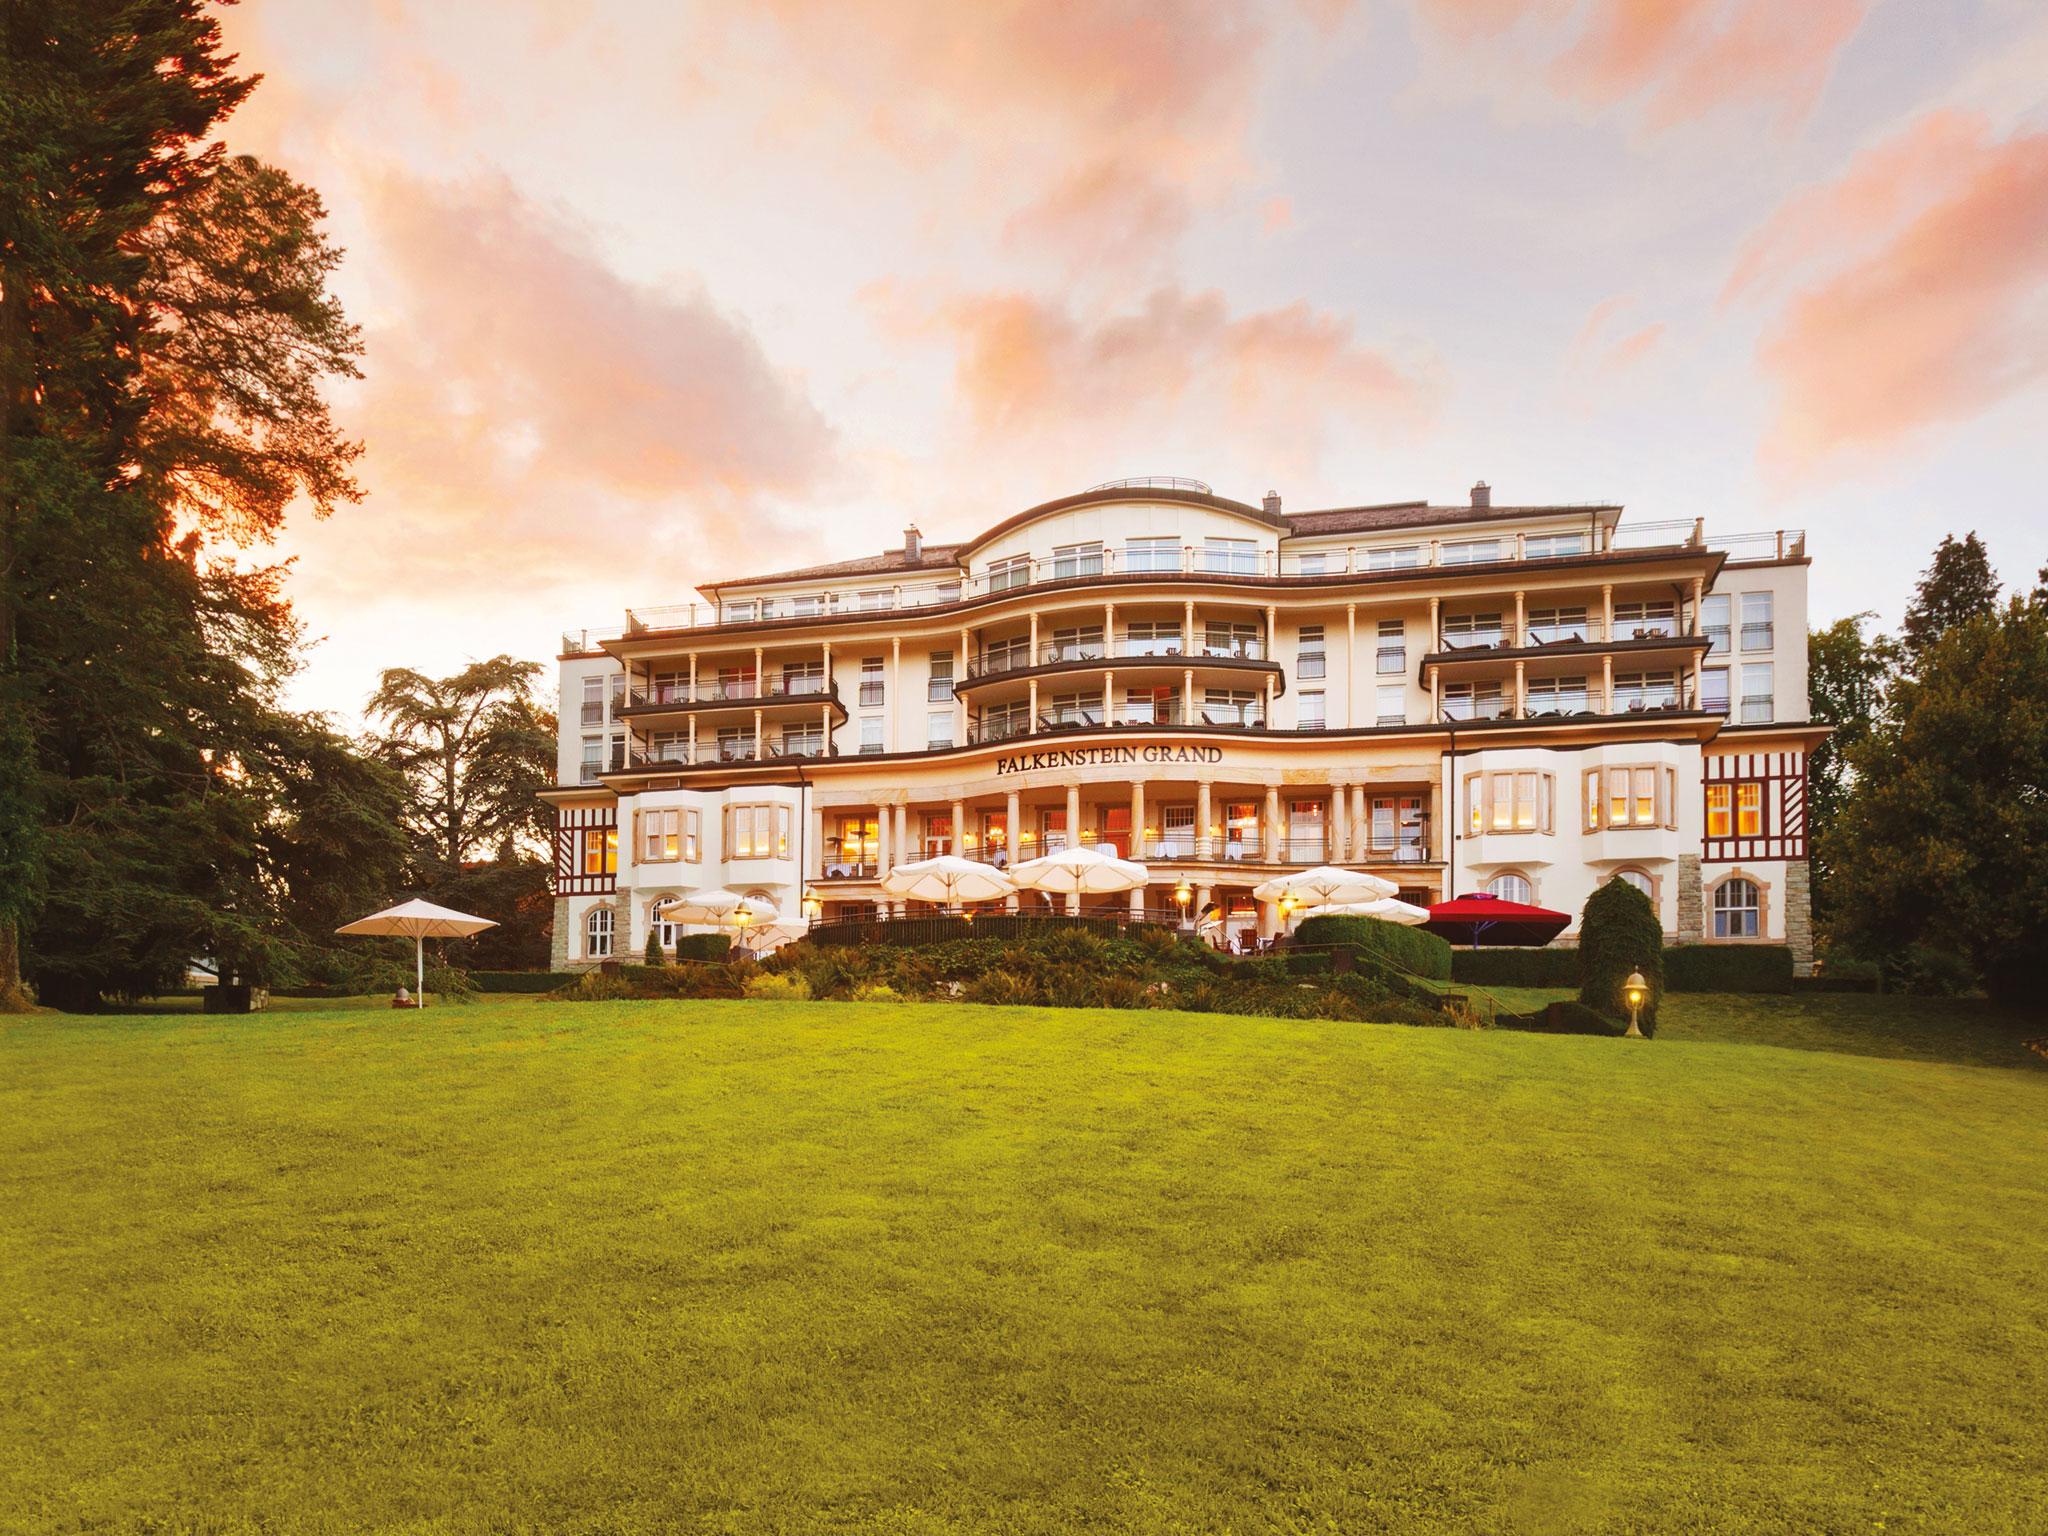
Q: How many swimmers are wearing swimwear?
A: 0